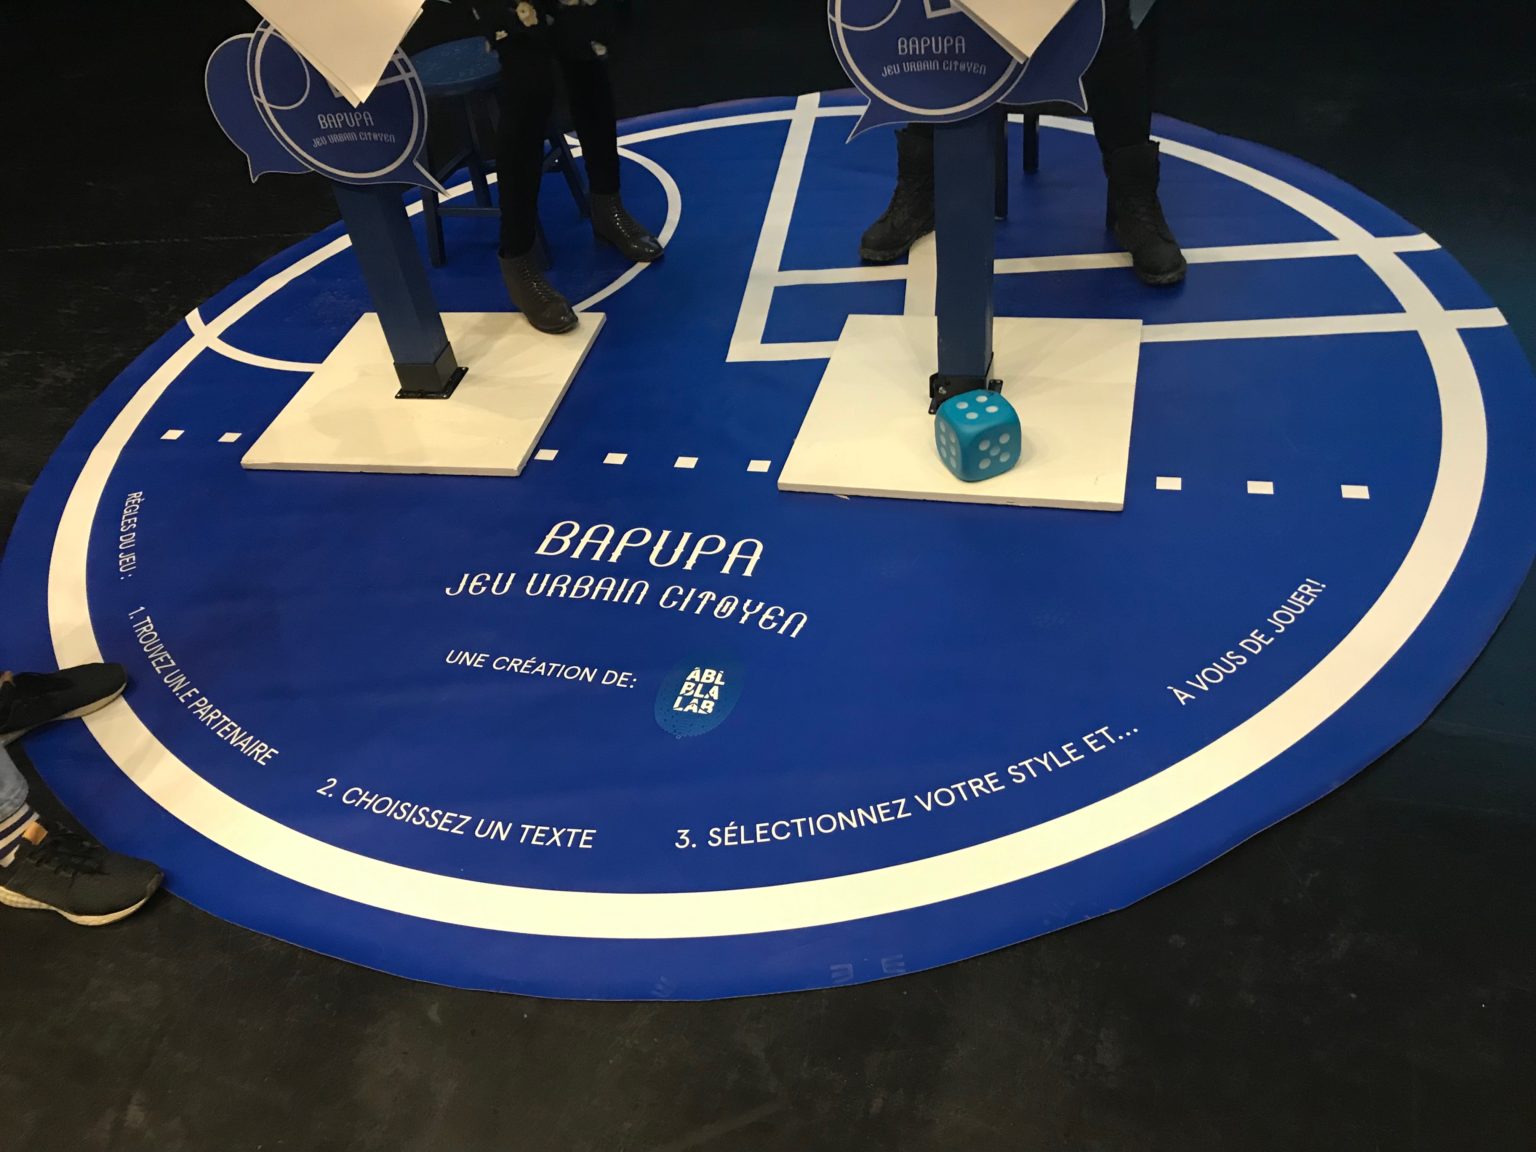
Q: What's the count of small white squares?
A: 9